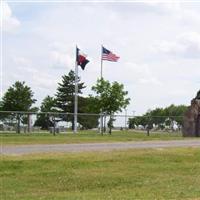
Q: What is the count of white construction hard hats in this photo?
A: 0